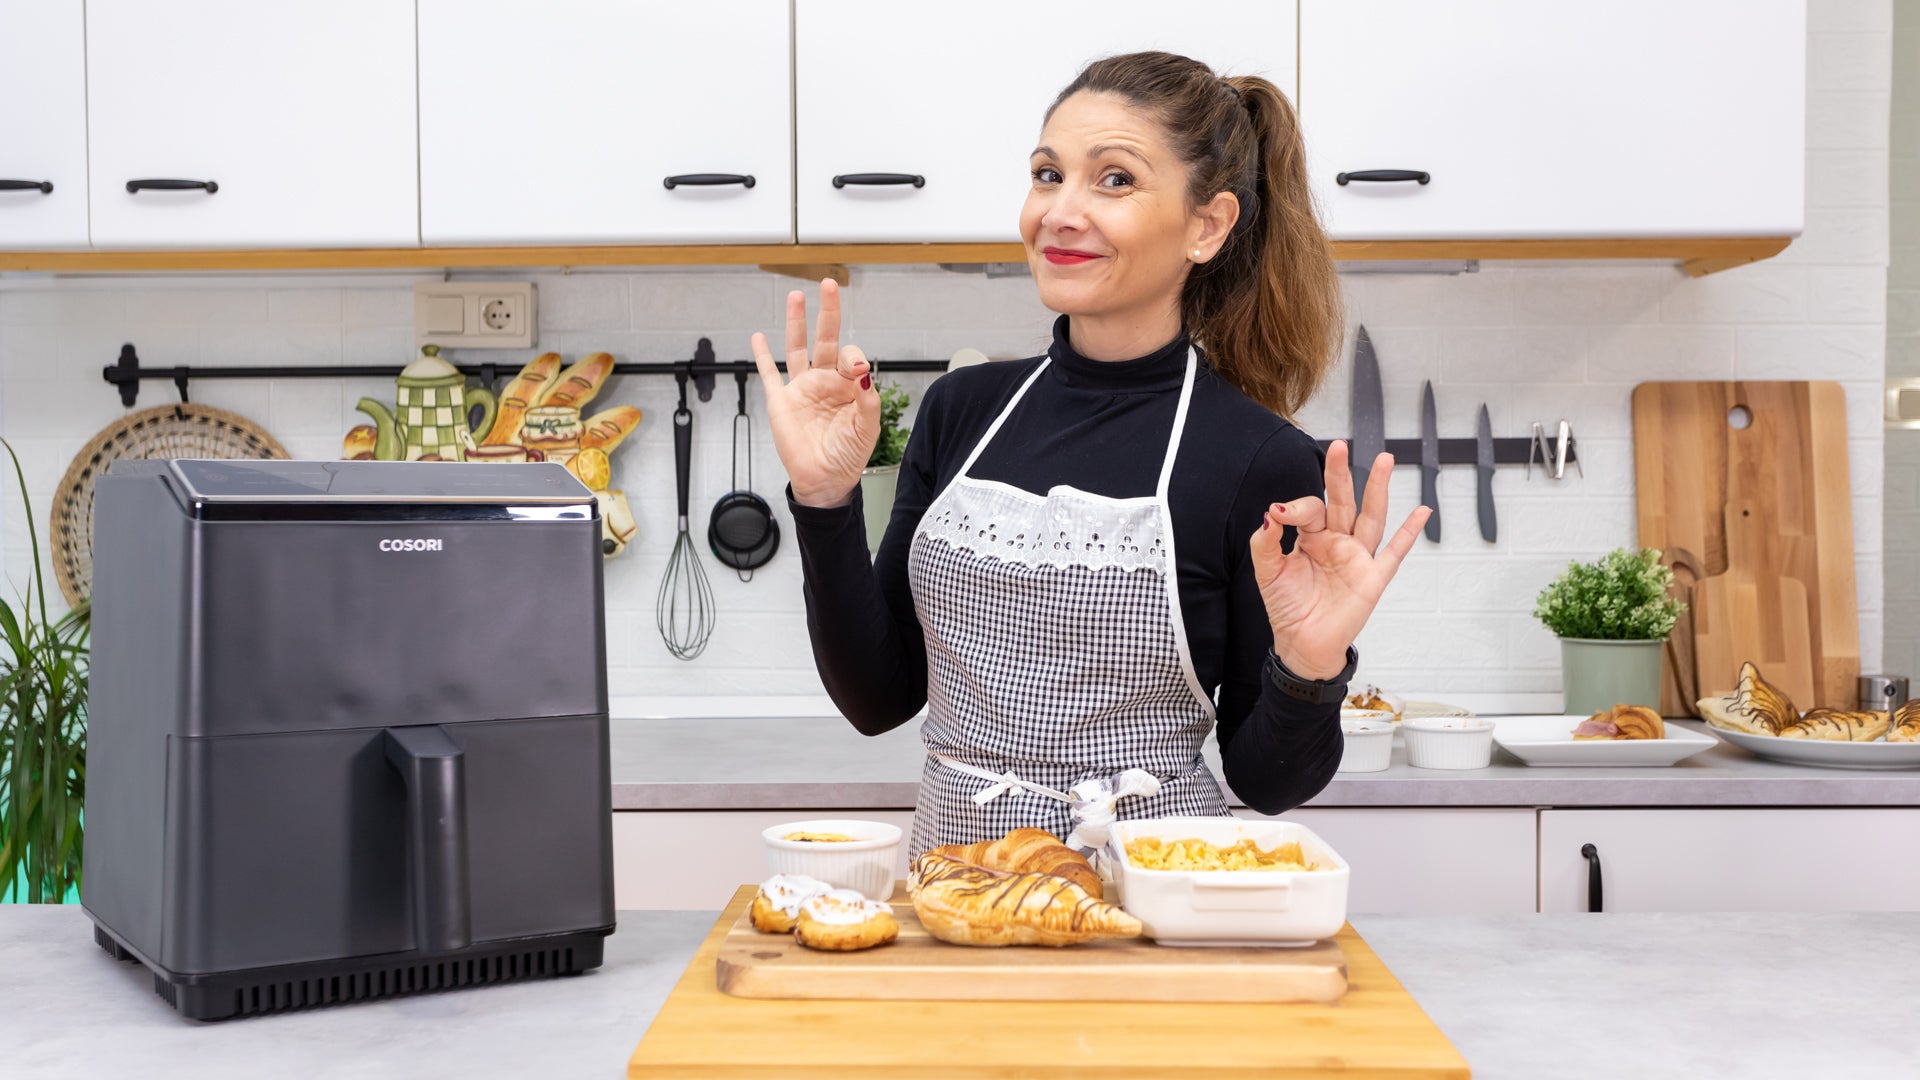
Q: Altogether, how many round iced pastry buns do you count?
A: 2